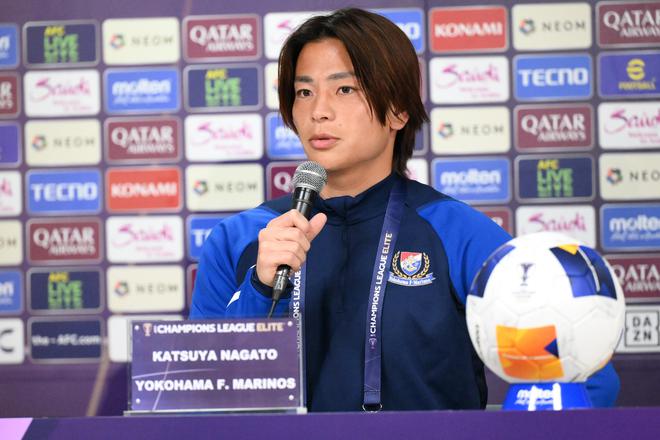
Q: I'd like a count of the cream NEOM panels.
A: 8